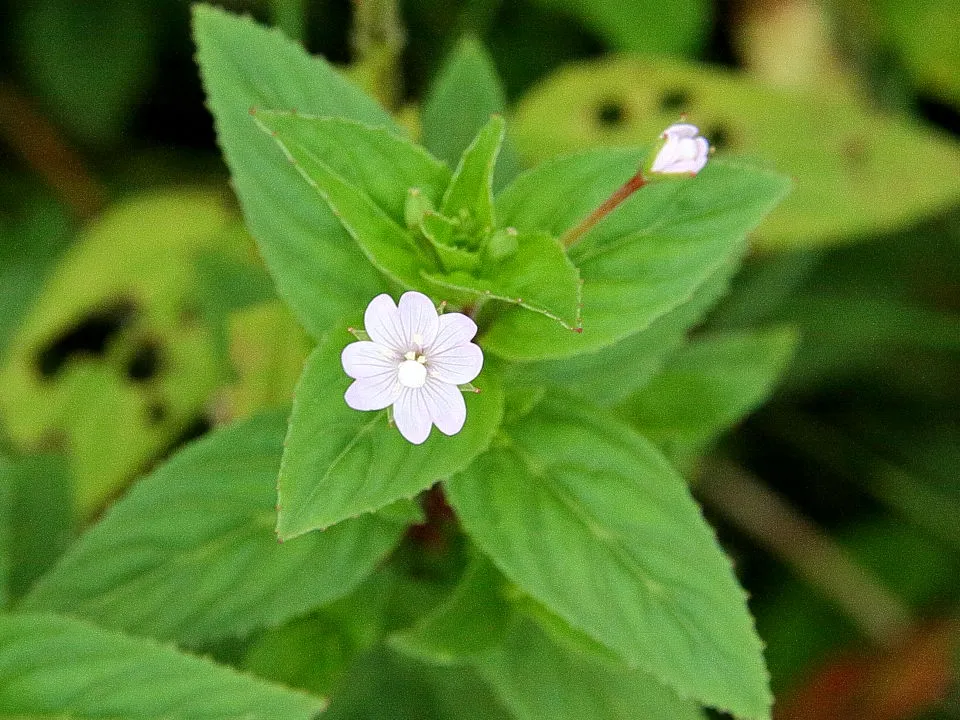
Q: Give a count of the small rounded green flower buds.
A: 2